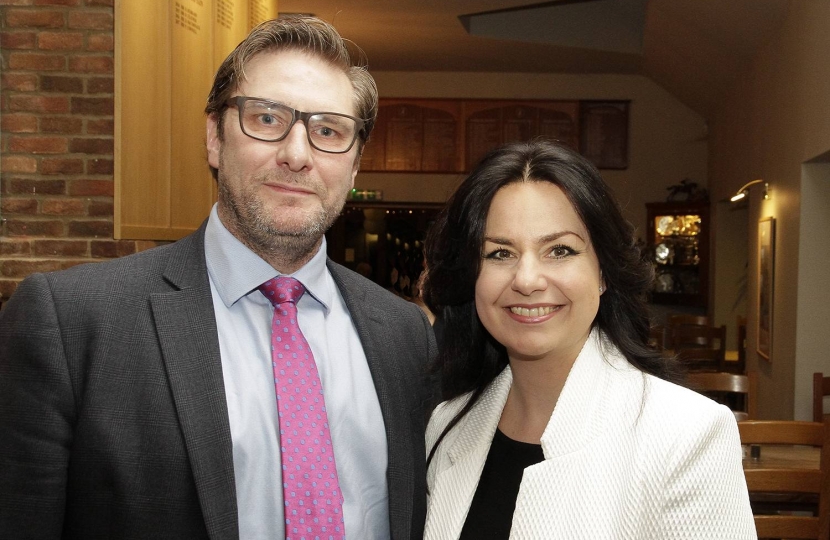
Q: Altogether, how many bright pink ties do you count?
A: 1